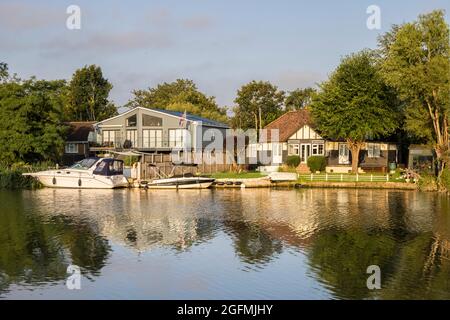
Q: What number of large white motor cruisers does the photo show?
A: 1